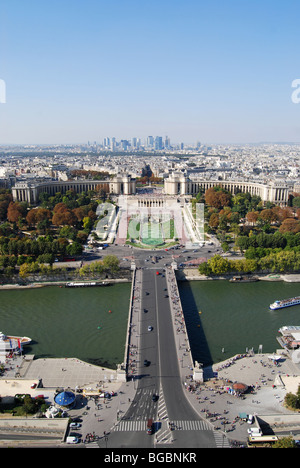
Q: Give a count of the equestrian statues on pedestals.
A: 4